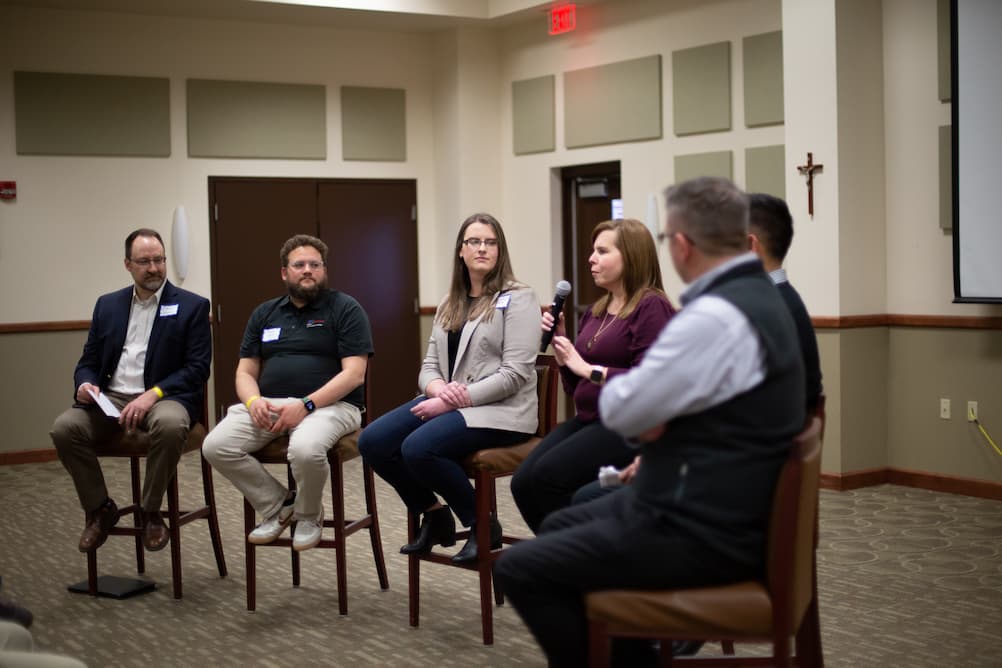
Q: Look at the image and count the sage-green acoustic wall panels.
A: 11